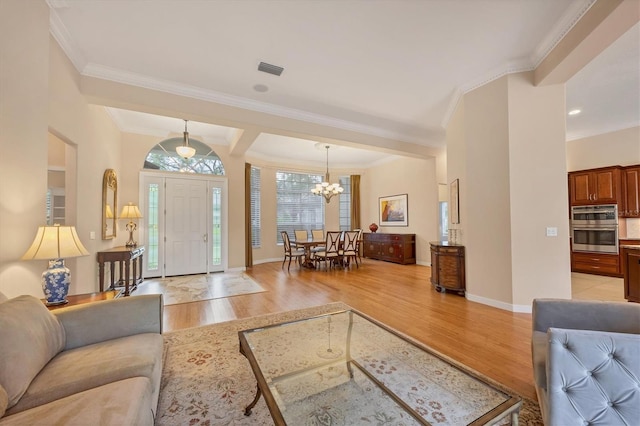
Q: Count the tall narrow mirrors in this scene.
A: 1